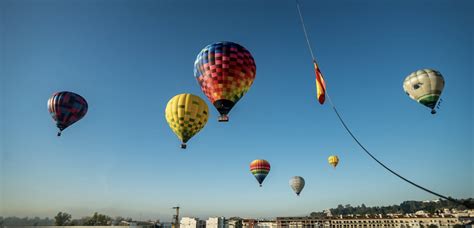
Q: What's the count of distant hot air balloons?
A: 3